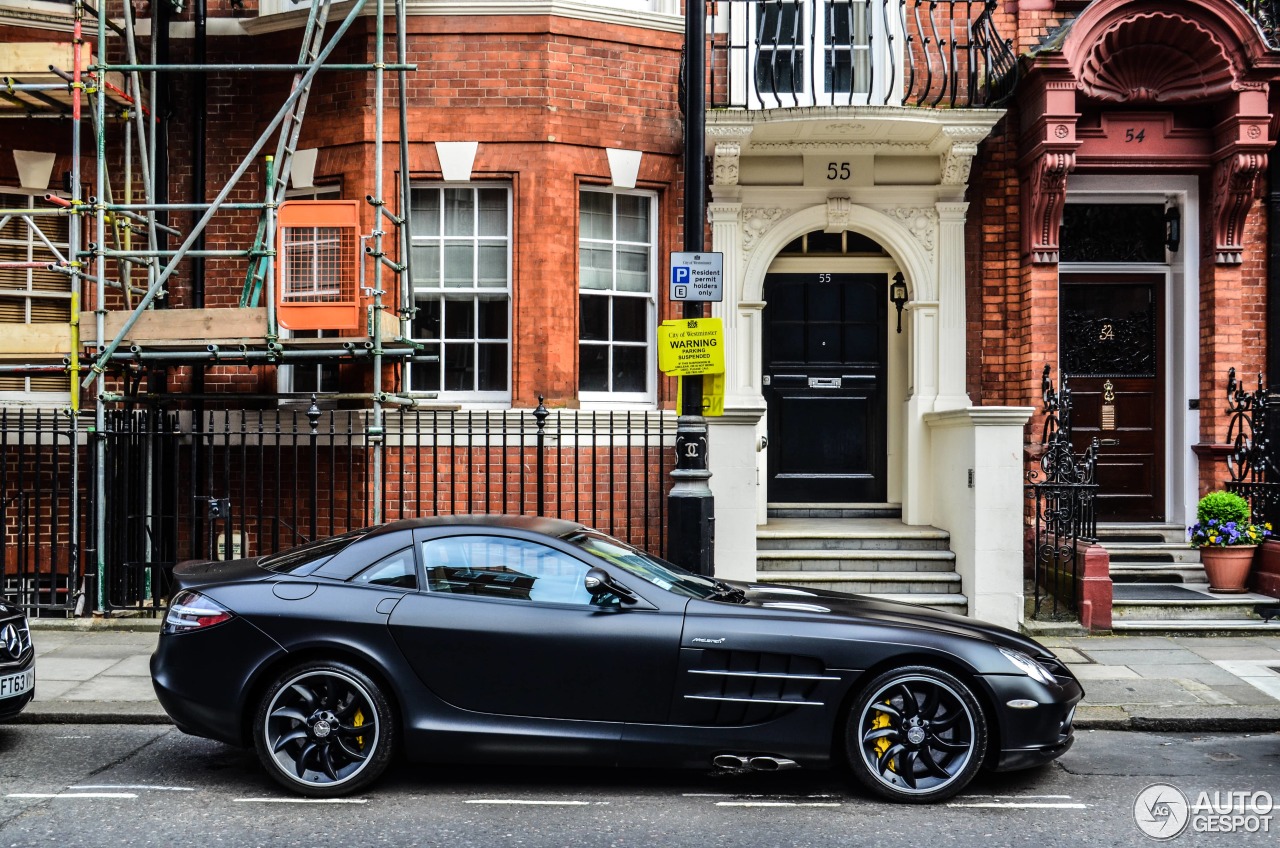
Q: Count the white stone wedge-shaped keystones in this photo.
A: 4